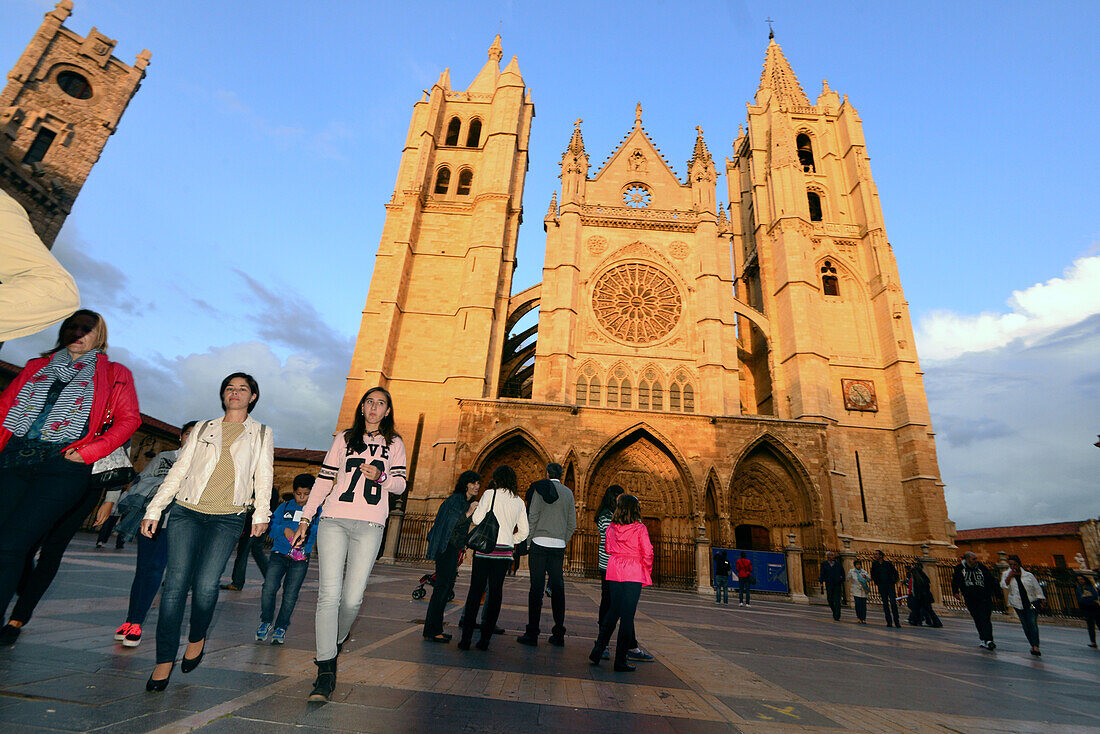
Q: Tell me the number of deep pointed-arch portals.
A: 3